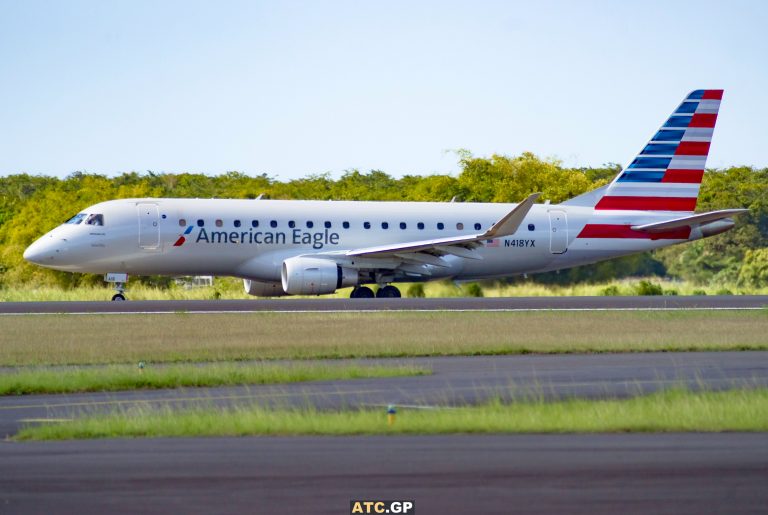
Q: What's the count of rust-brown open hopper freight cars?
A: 0